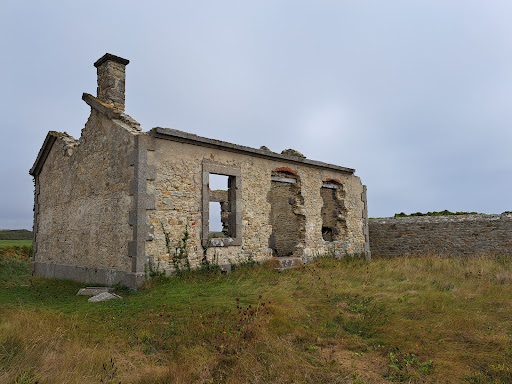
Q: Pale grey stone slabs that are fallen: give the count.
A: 2